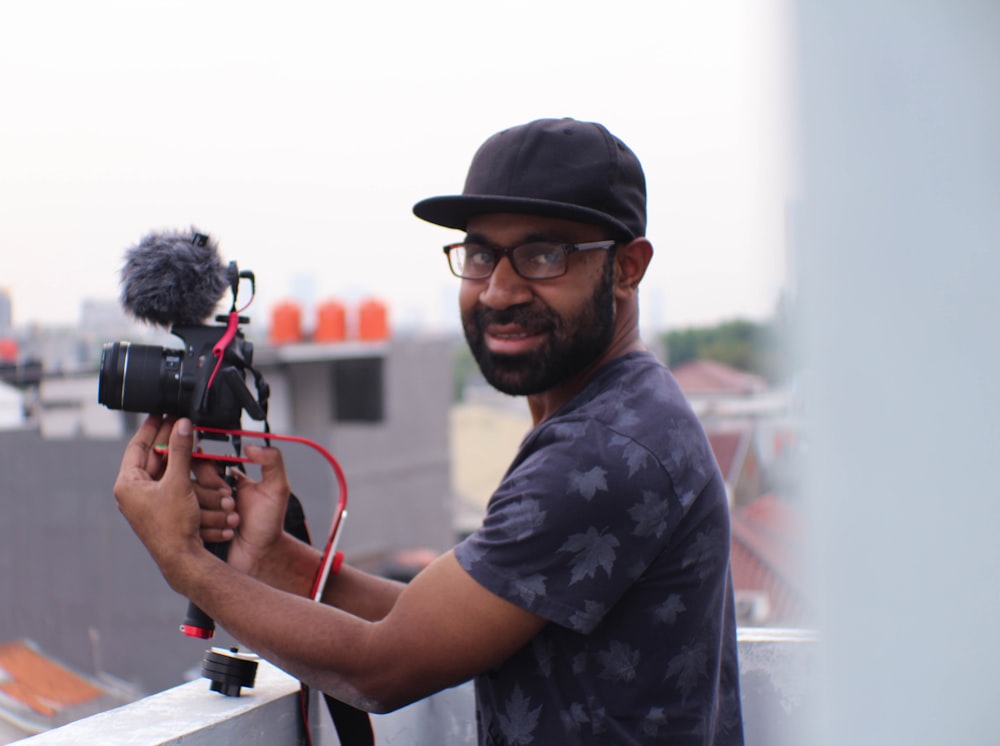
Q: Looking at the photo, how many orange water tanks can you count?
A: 3